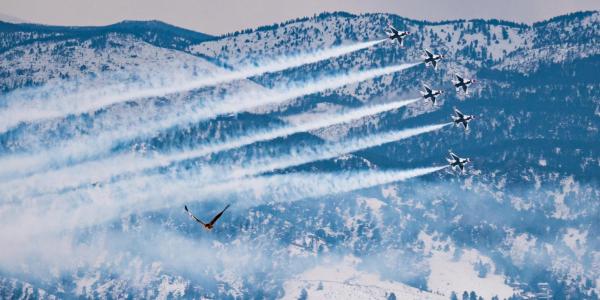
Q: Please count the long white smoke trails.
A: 5